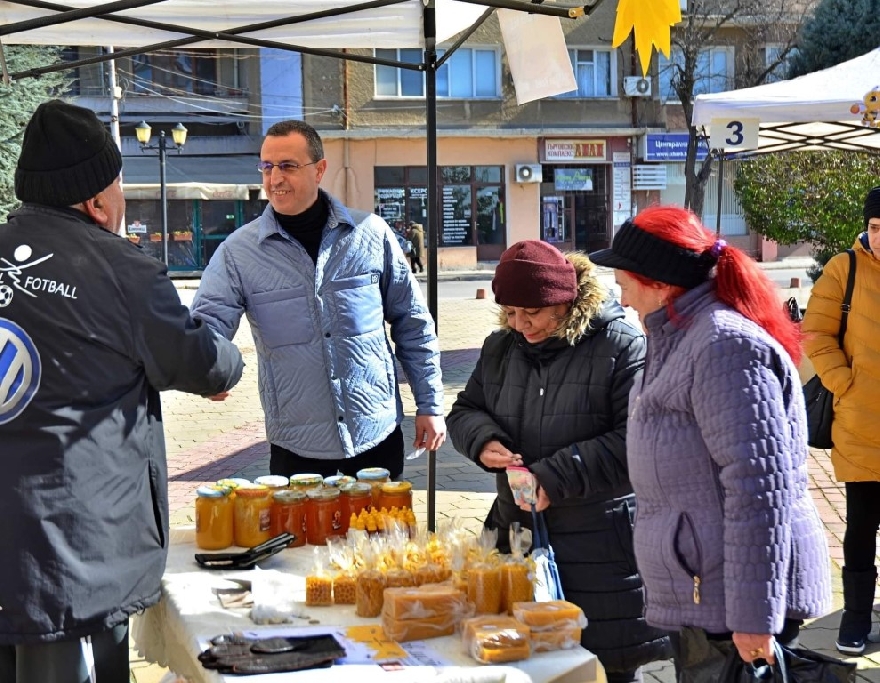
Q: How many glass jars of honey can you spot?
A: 11